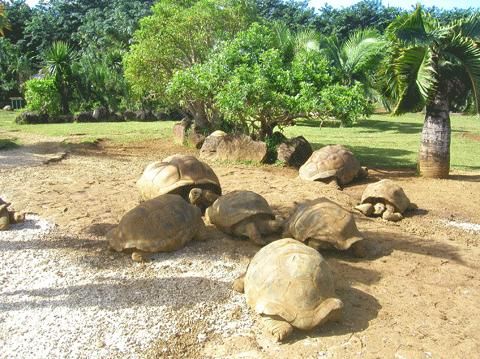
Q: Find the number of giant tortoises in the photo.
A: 8